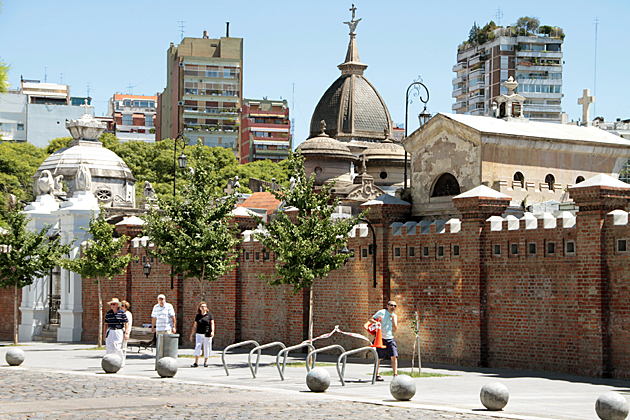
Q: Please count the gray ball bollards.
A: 7